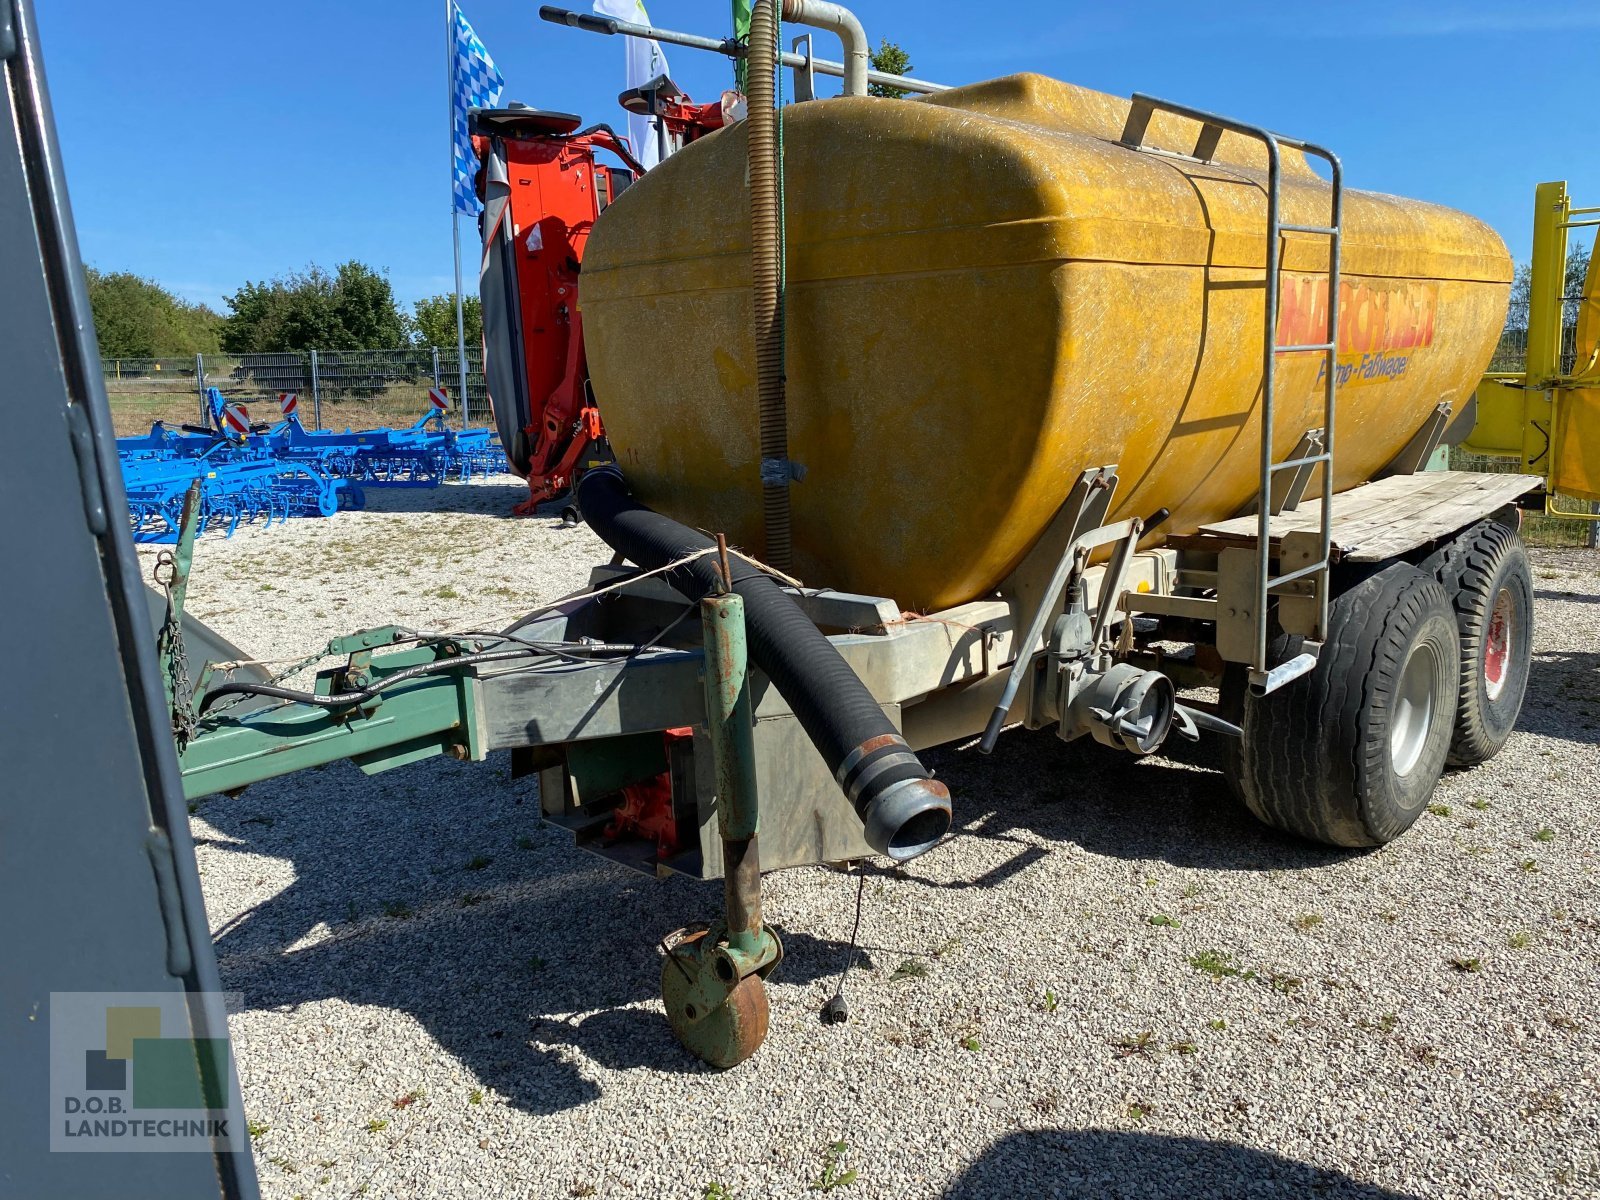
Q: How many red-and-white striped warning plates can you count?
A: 3